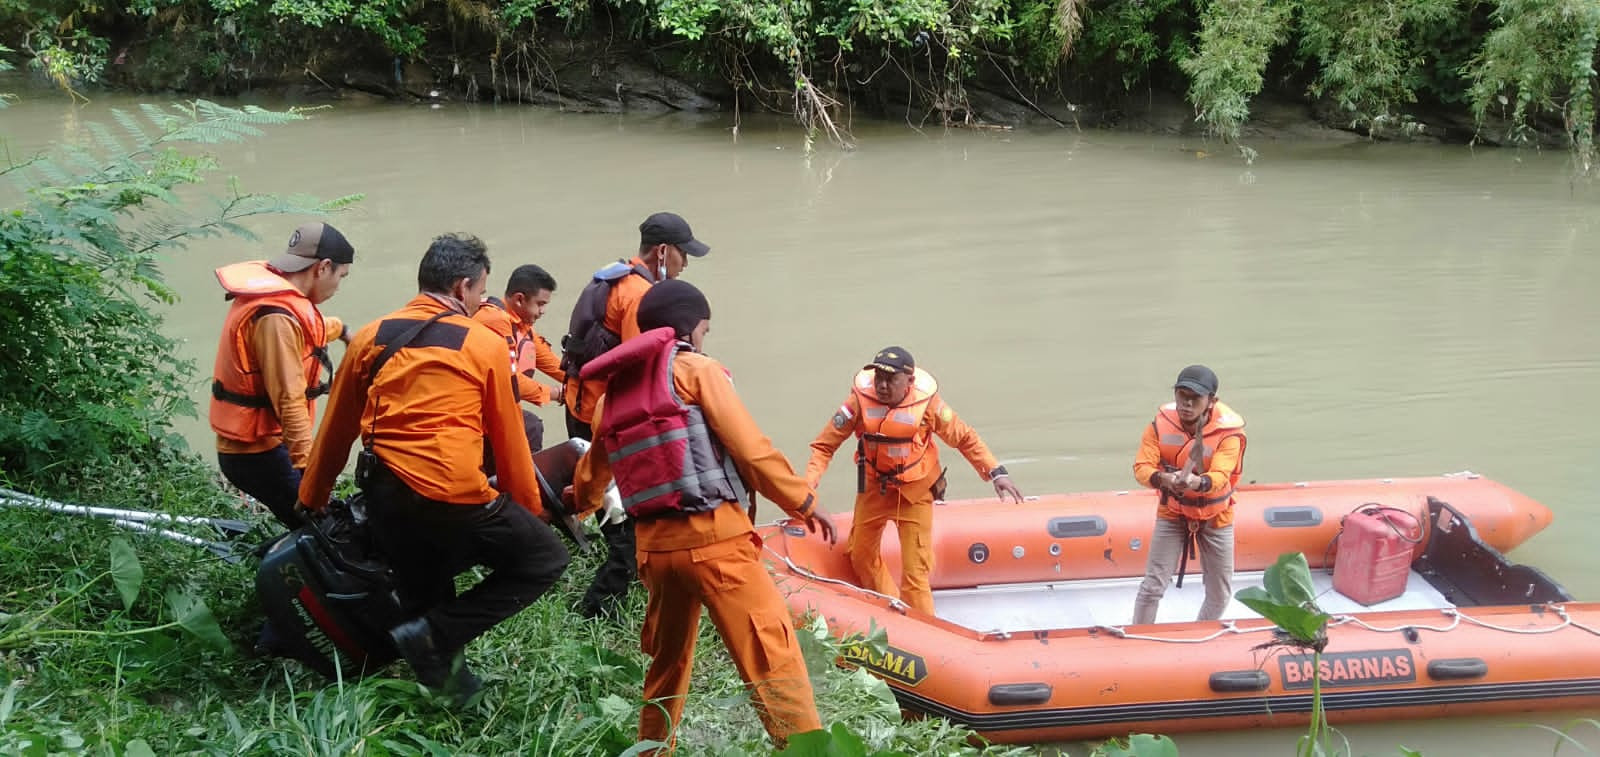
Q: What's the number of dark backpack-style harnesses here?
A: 1